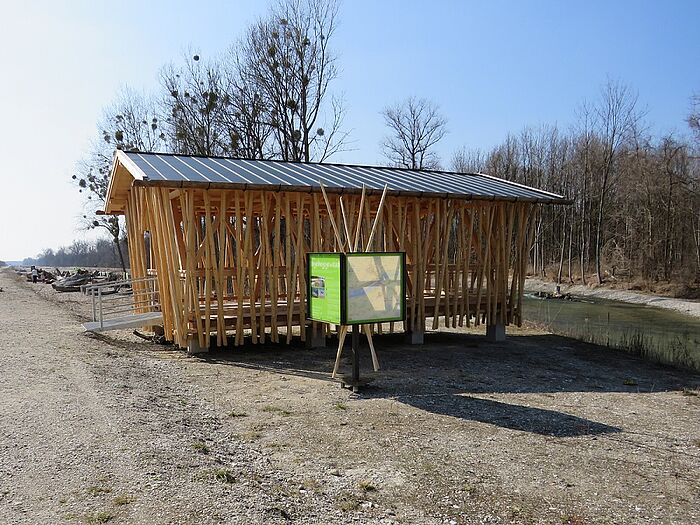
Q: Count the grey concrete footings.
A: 4